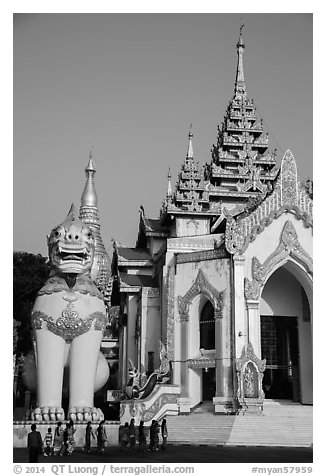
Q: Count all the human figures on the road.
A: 13